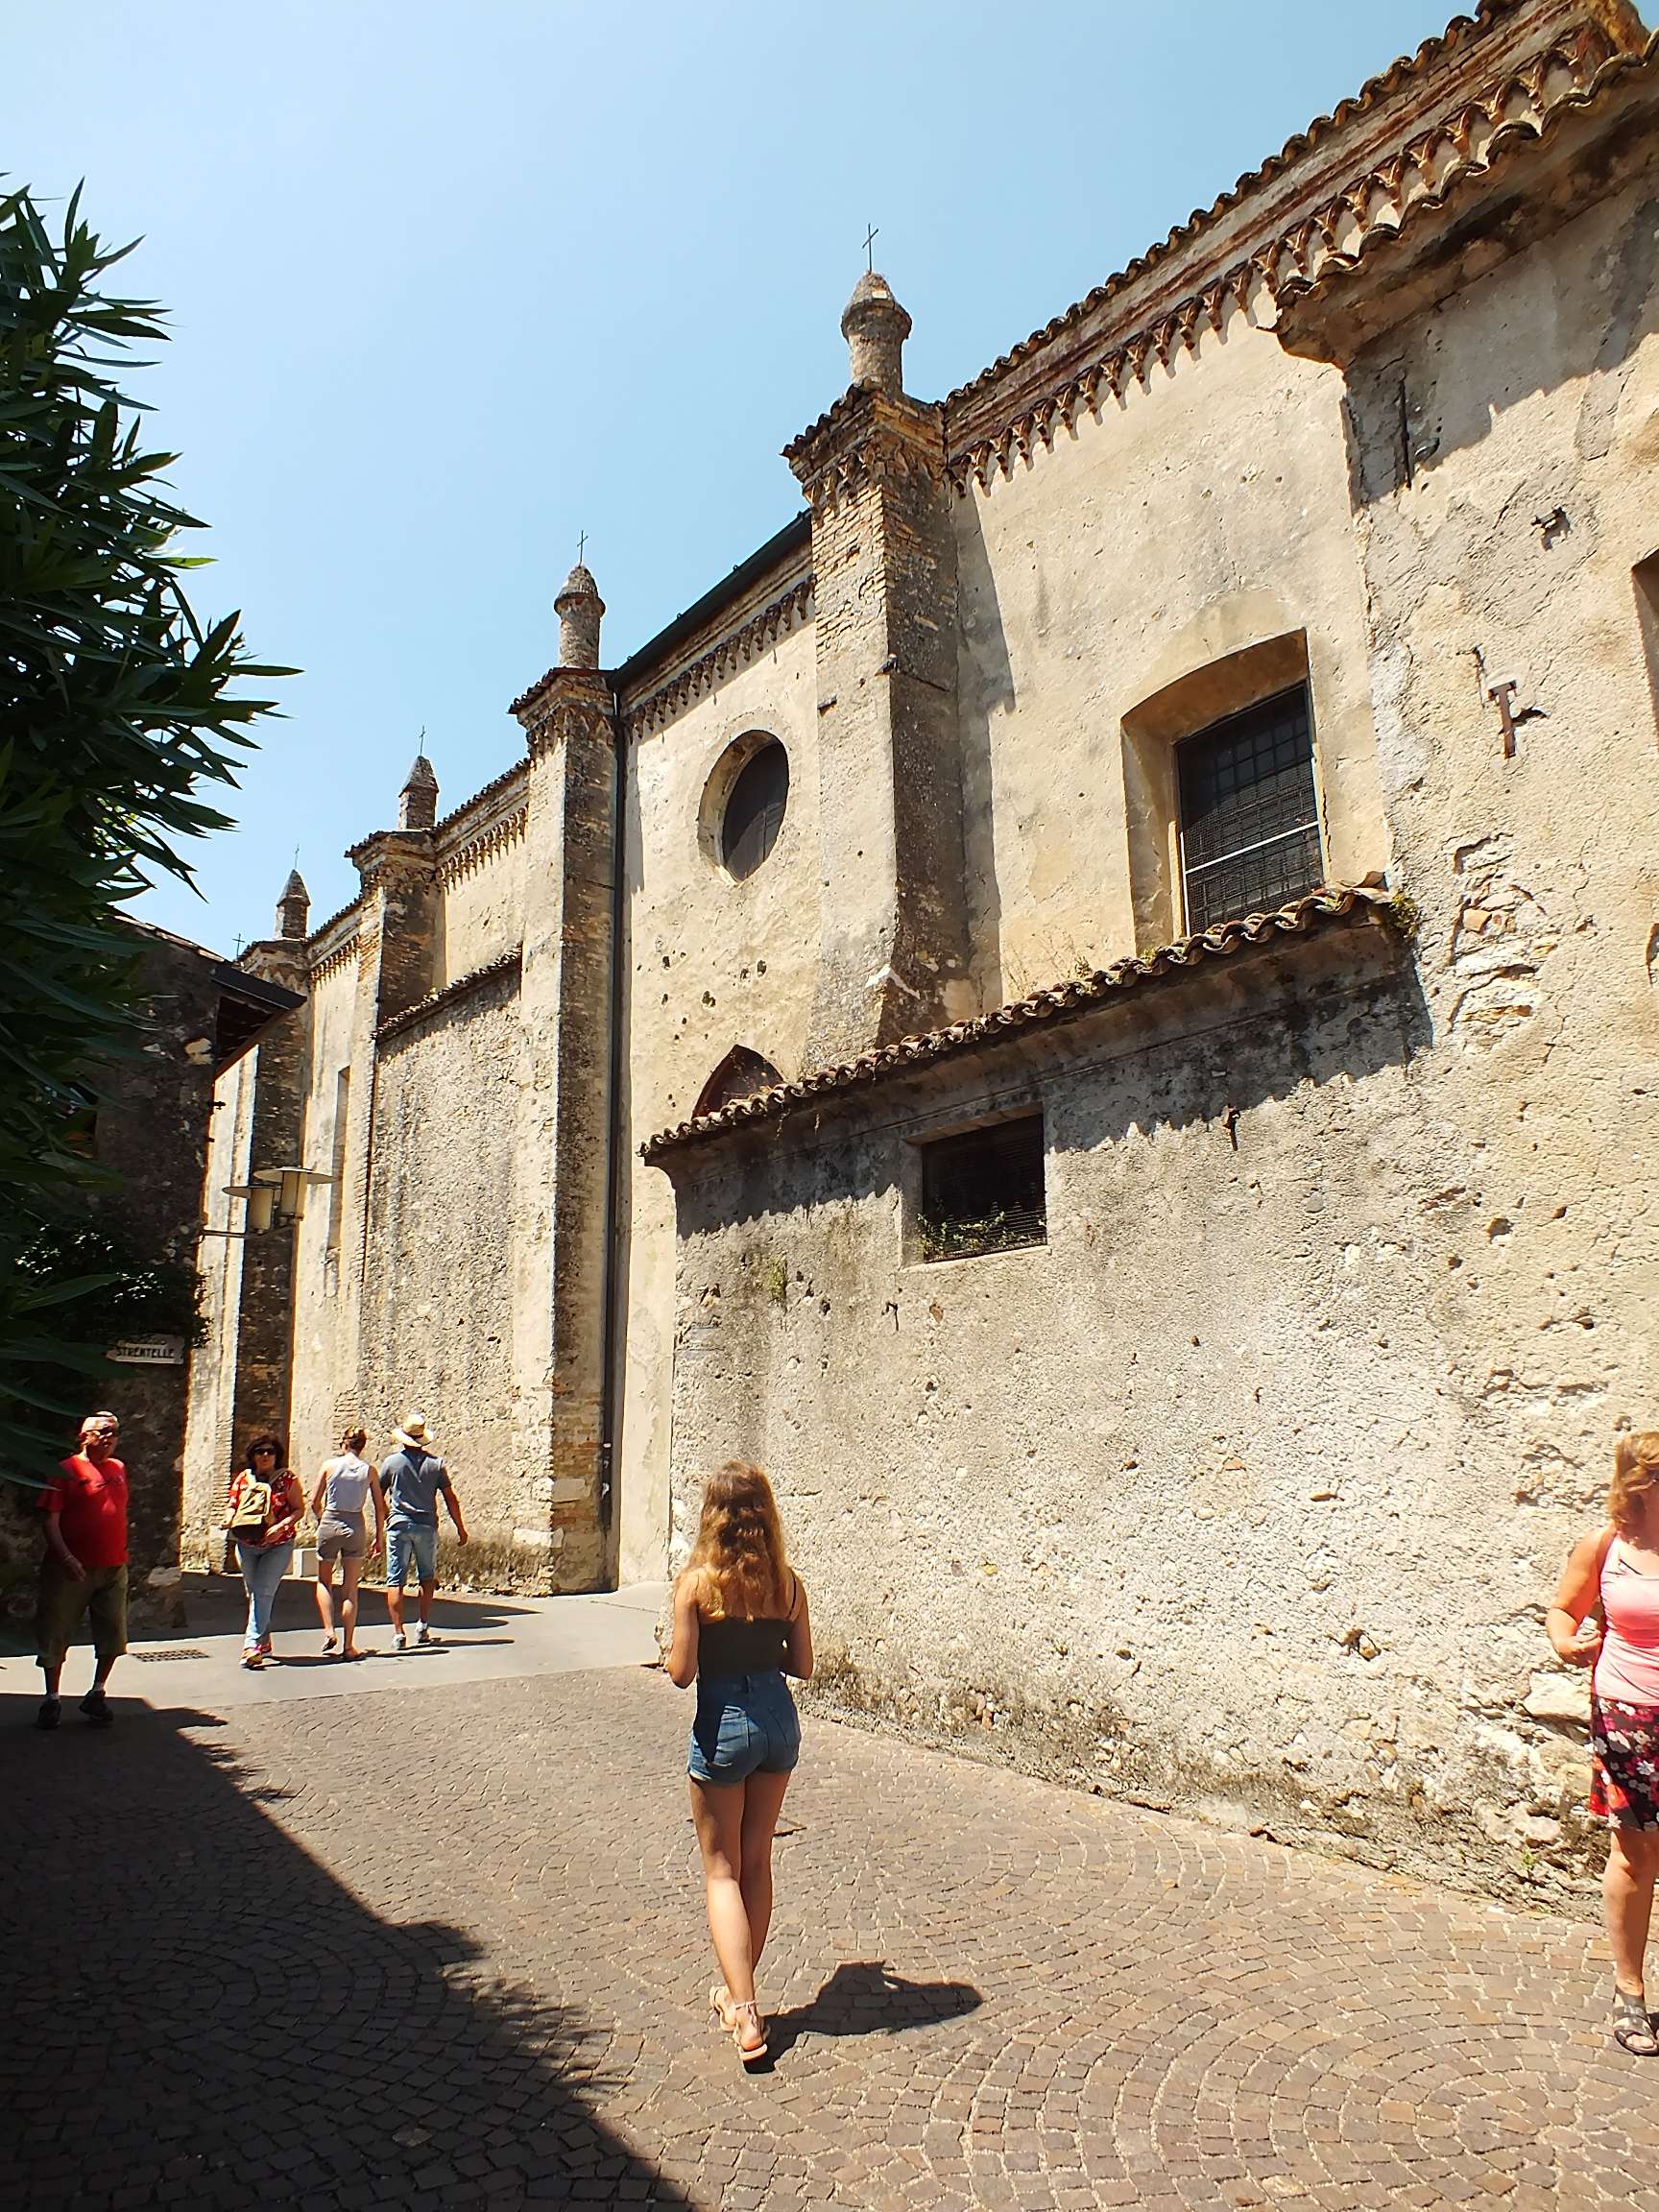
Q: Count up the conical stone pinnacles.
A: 4